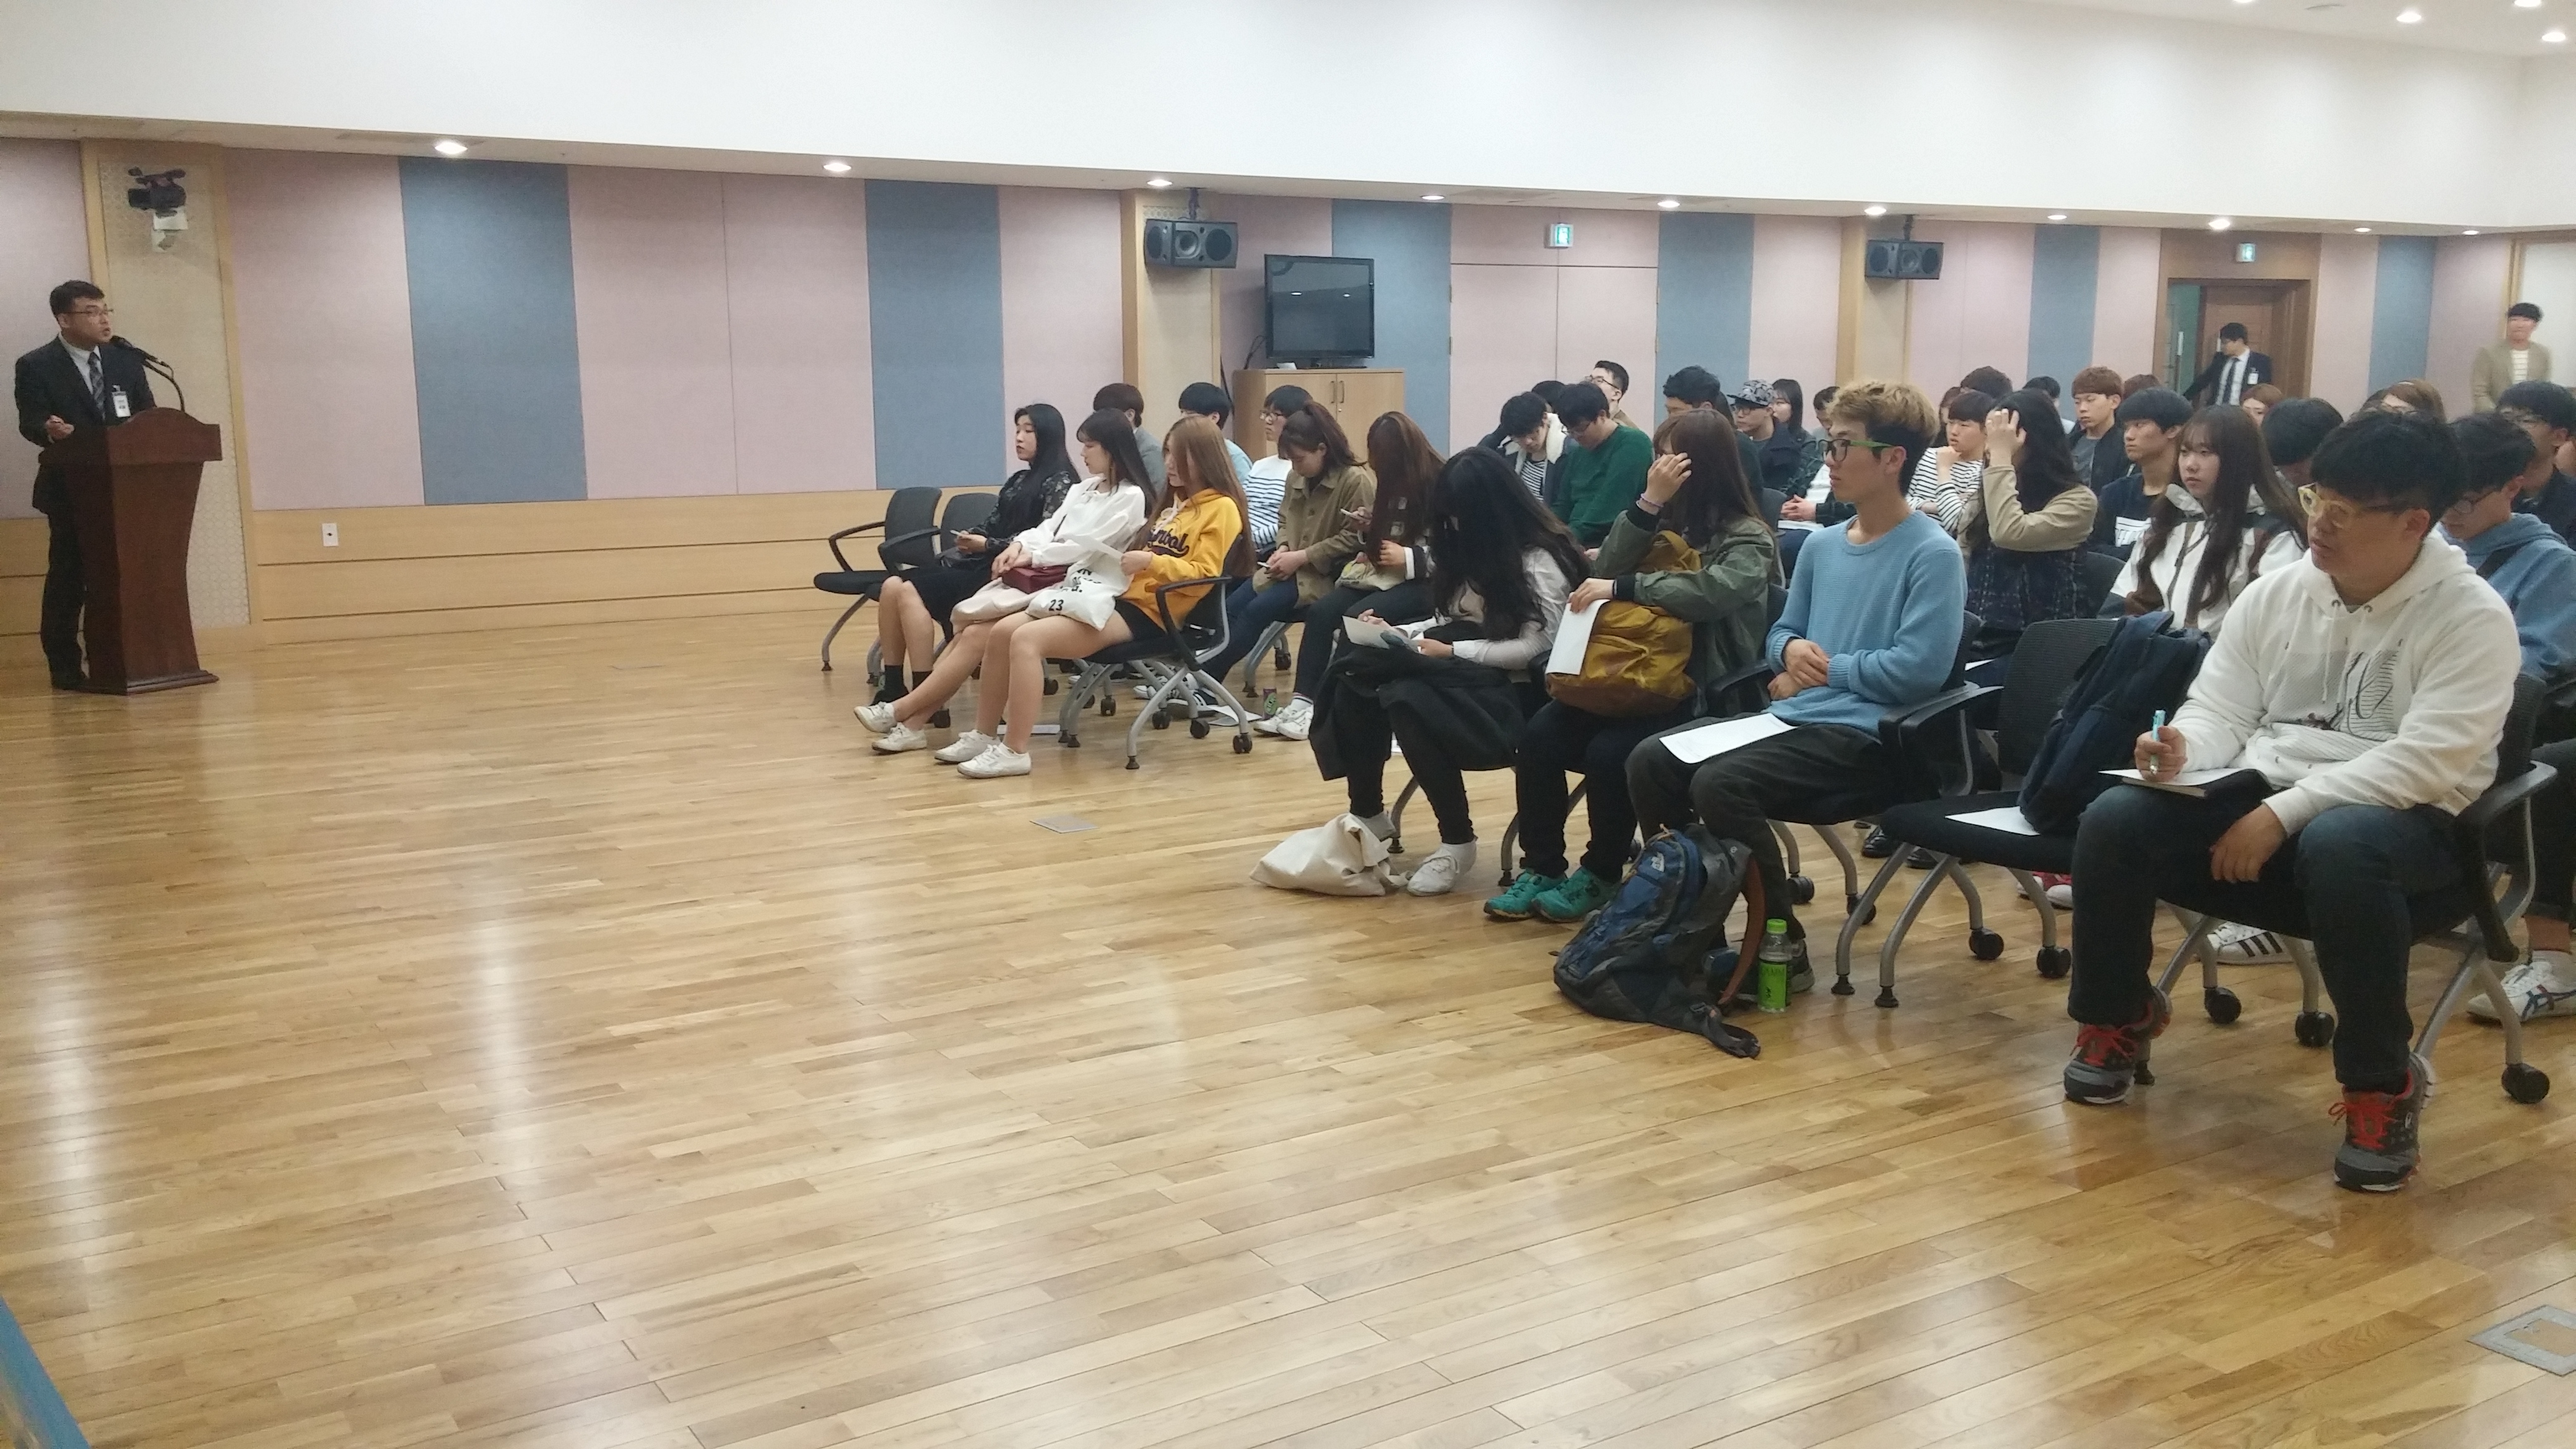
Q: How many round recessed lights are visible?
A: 14